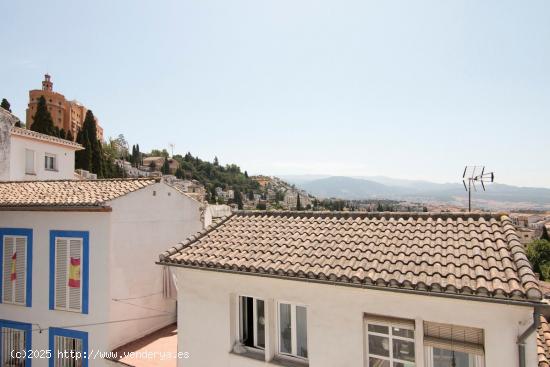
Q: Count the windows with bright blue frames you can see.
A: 4